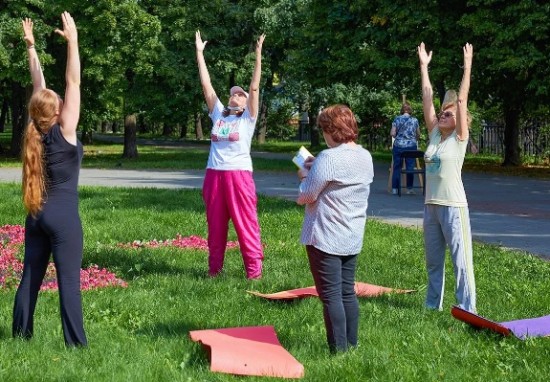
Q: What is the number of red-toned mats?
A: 2